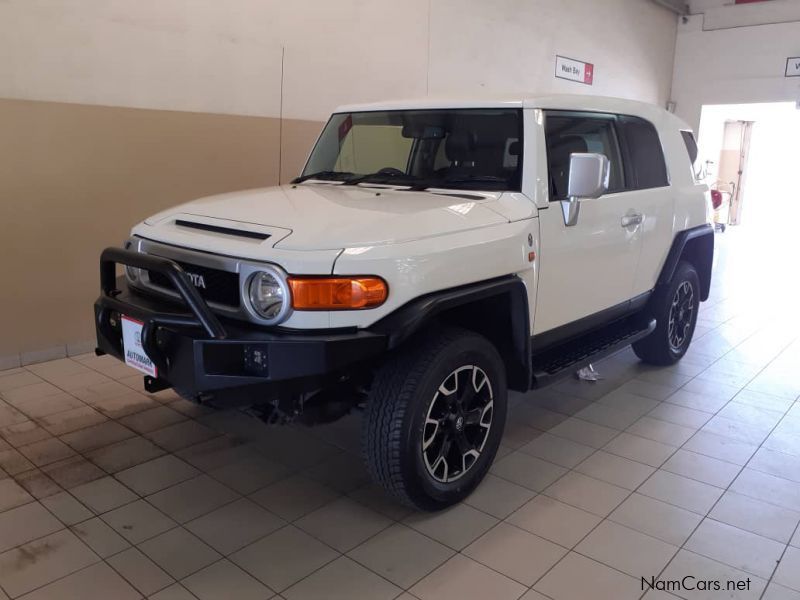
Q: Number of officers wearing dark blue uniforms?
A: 0